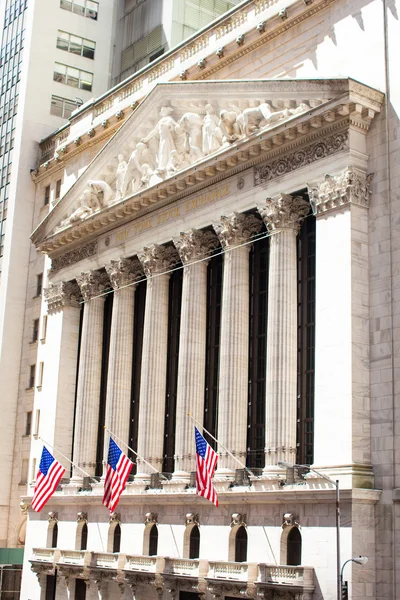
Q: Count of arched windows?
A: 7